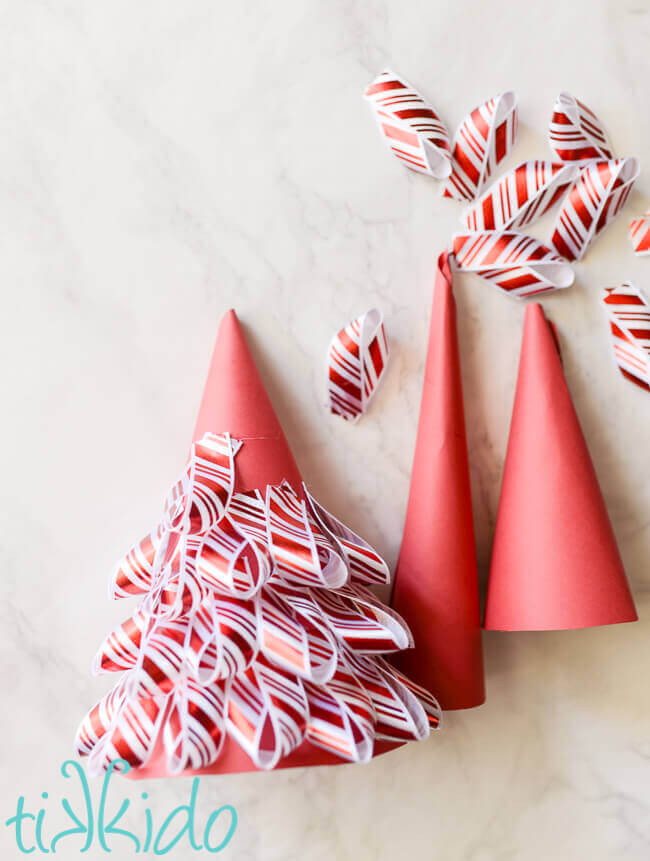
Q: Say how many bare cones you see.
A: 2